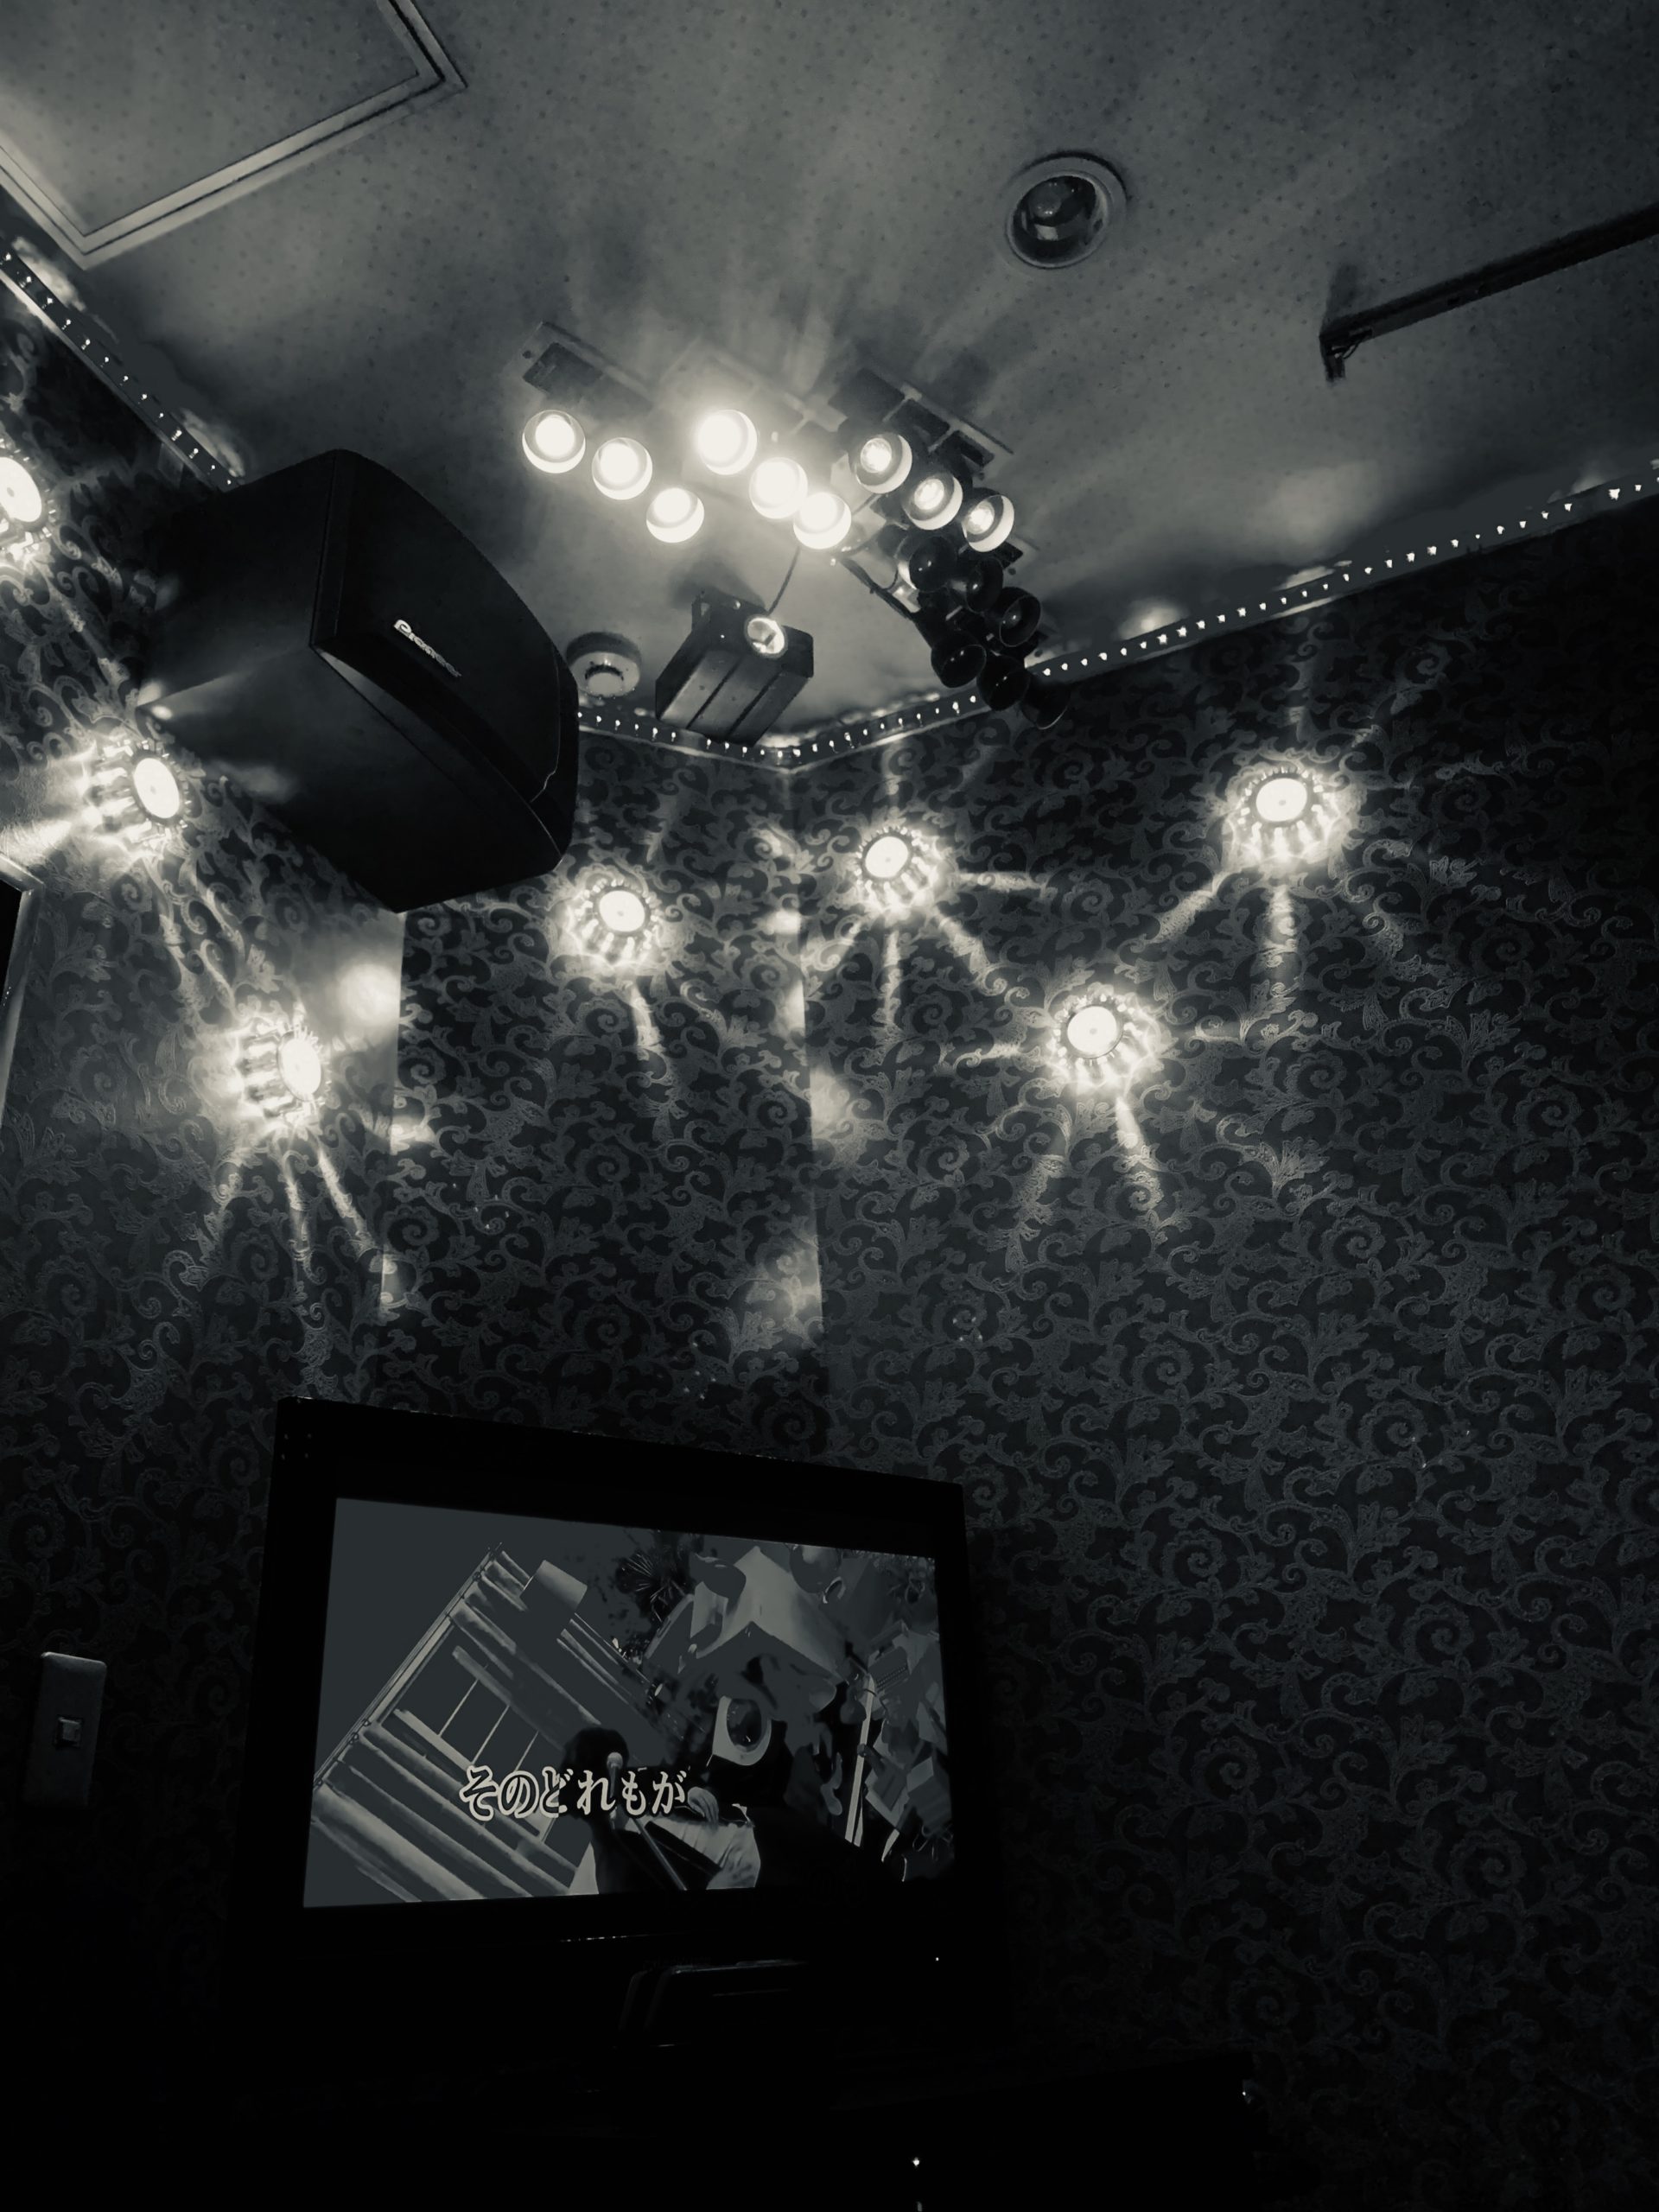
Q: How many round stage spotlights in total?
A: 15